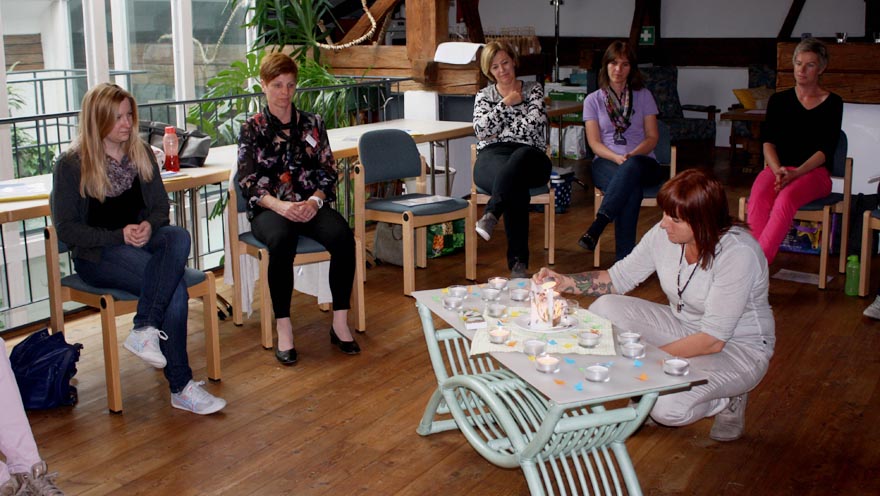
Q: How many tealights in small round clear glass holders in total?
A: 14